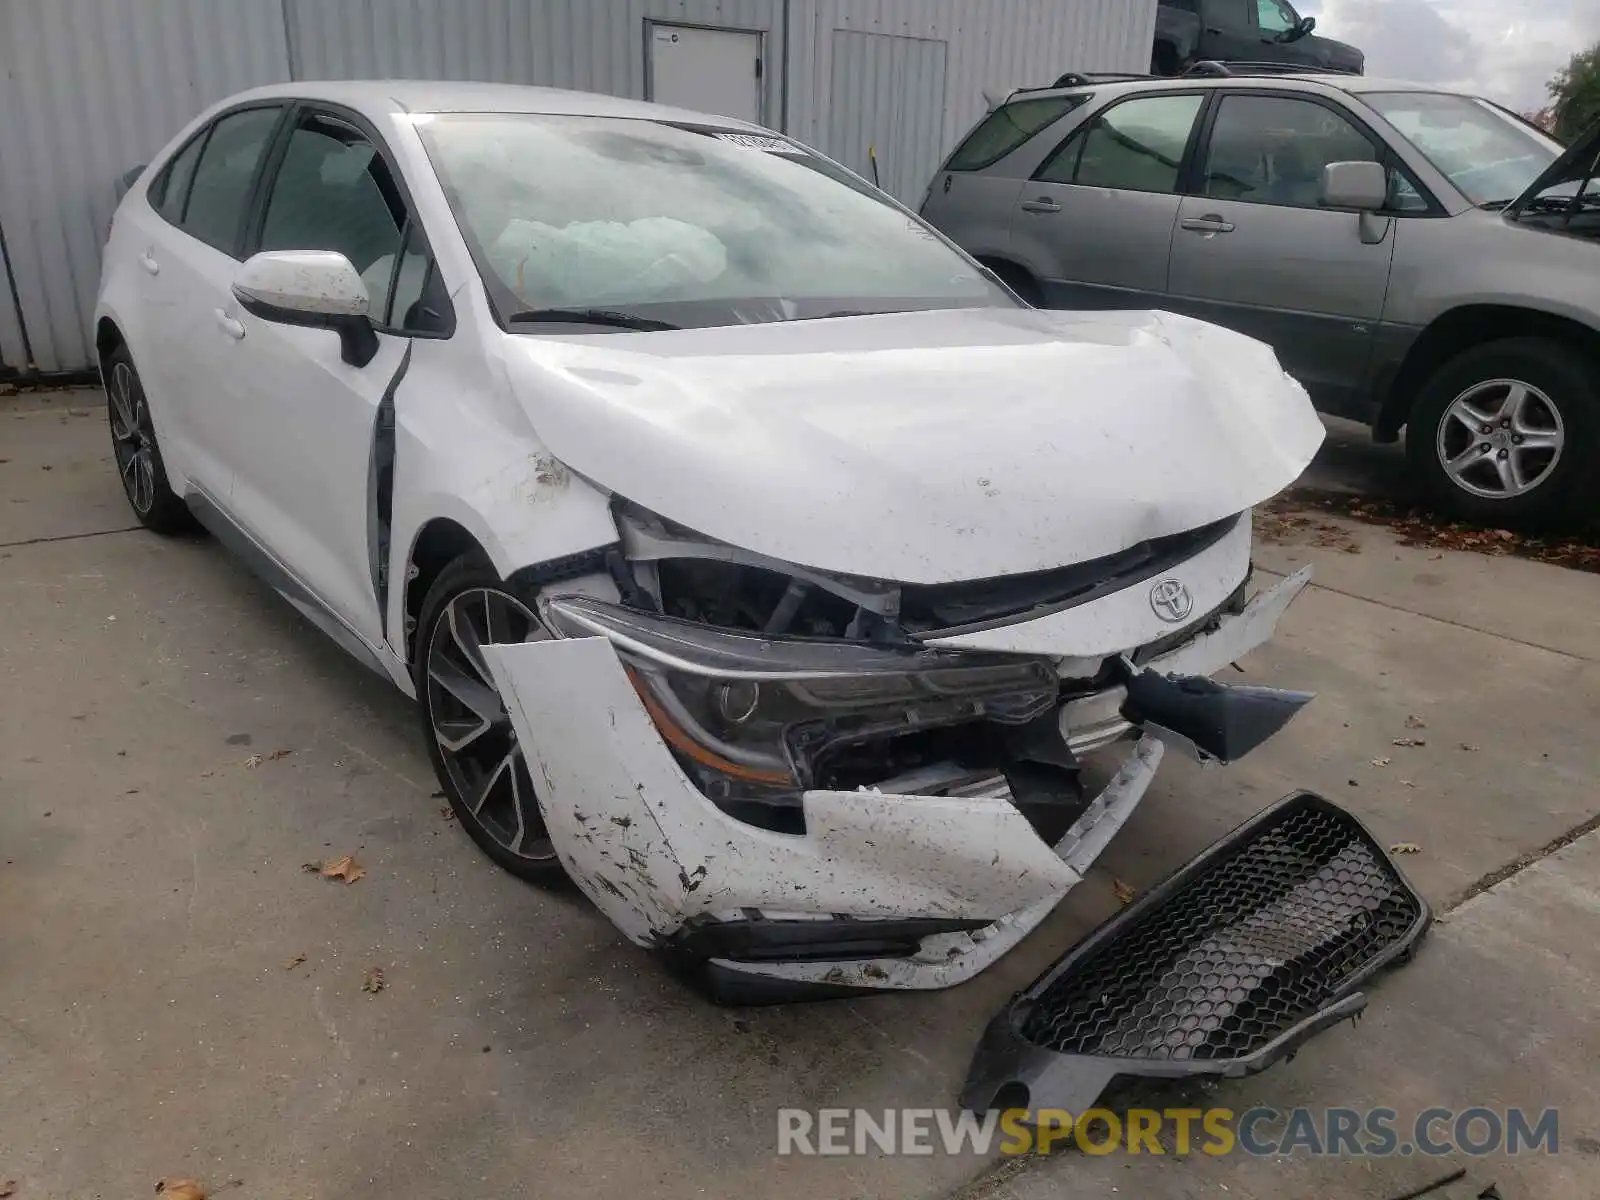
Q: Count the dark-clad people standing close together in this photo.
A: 0